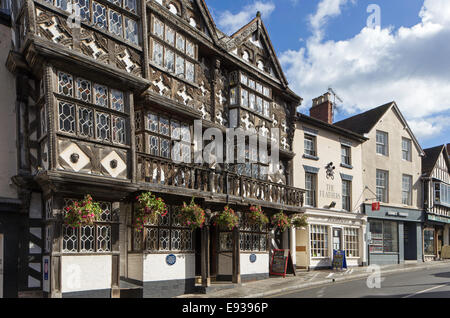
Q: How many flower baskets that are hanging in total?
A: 7